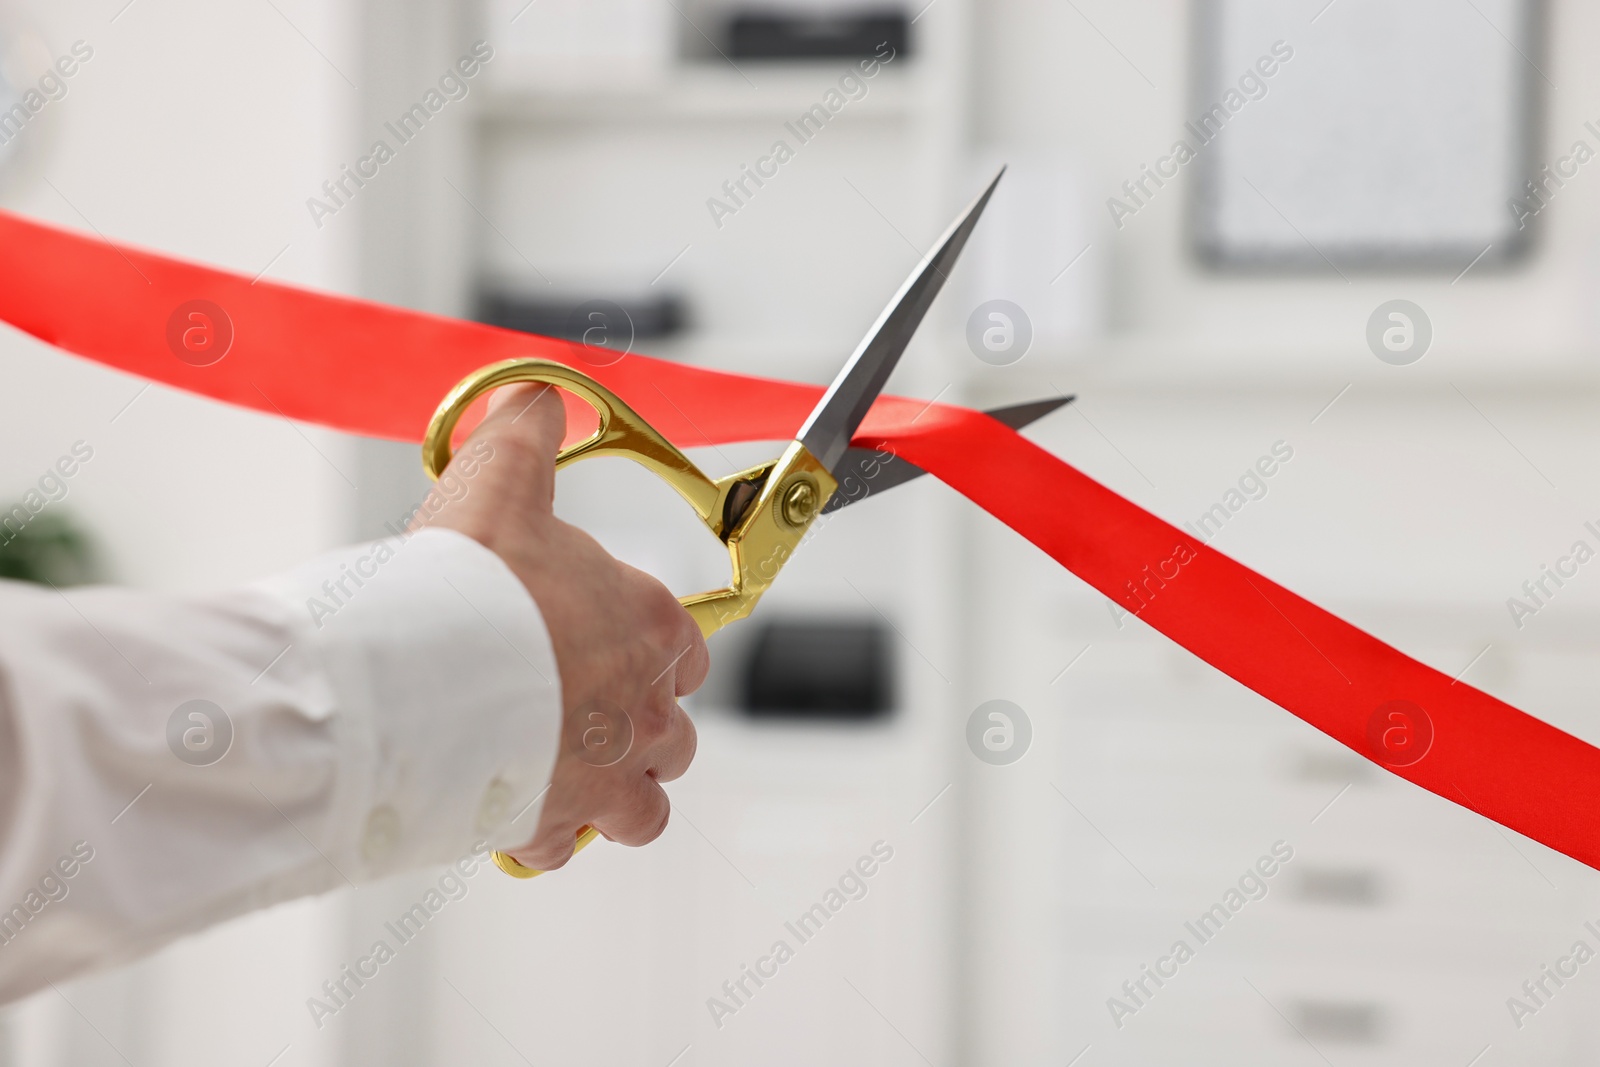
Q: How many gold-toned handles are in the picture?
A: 2